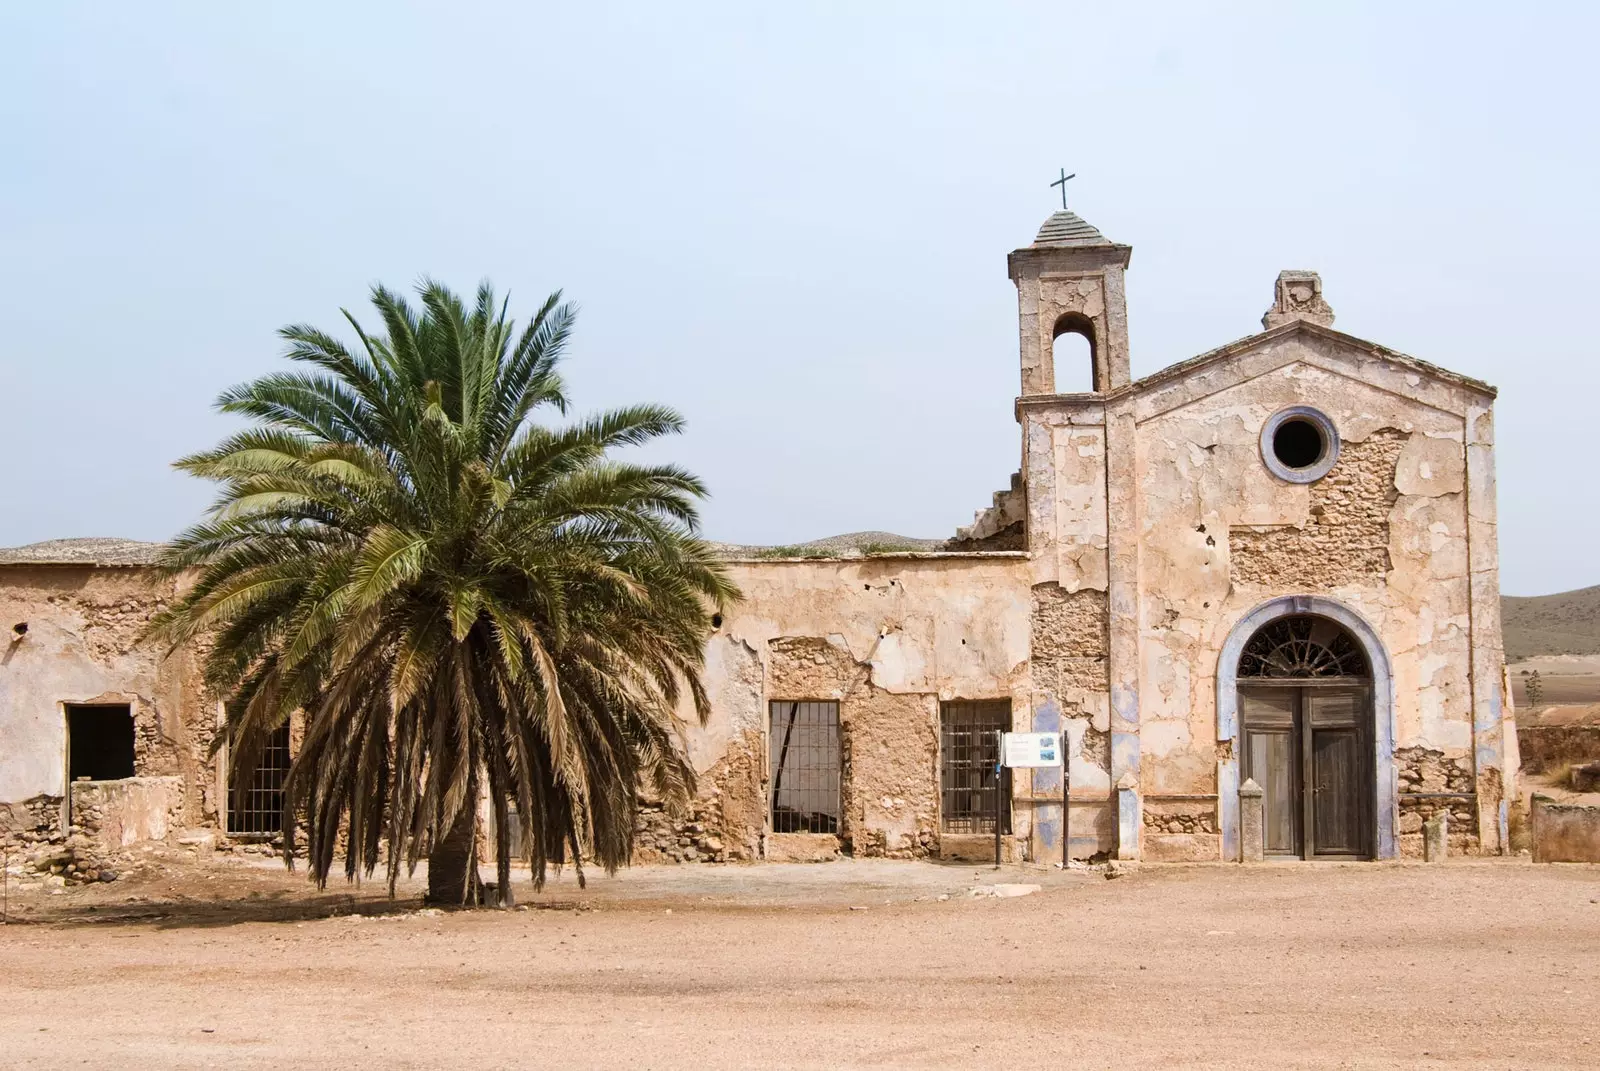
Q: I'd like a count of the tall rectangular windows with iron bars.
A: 3